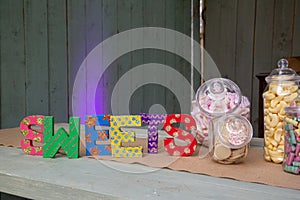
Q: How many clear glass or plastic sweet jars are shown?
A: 4